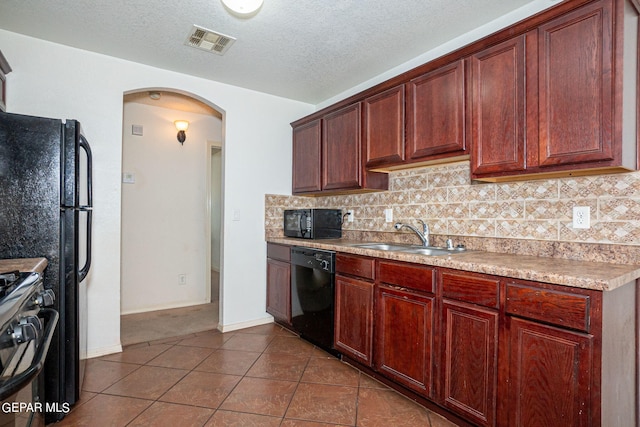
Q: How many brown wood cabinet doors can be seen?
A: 11